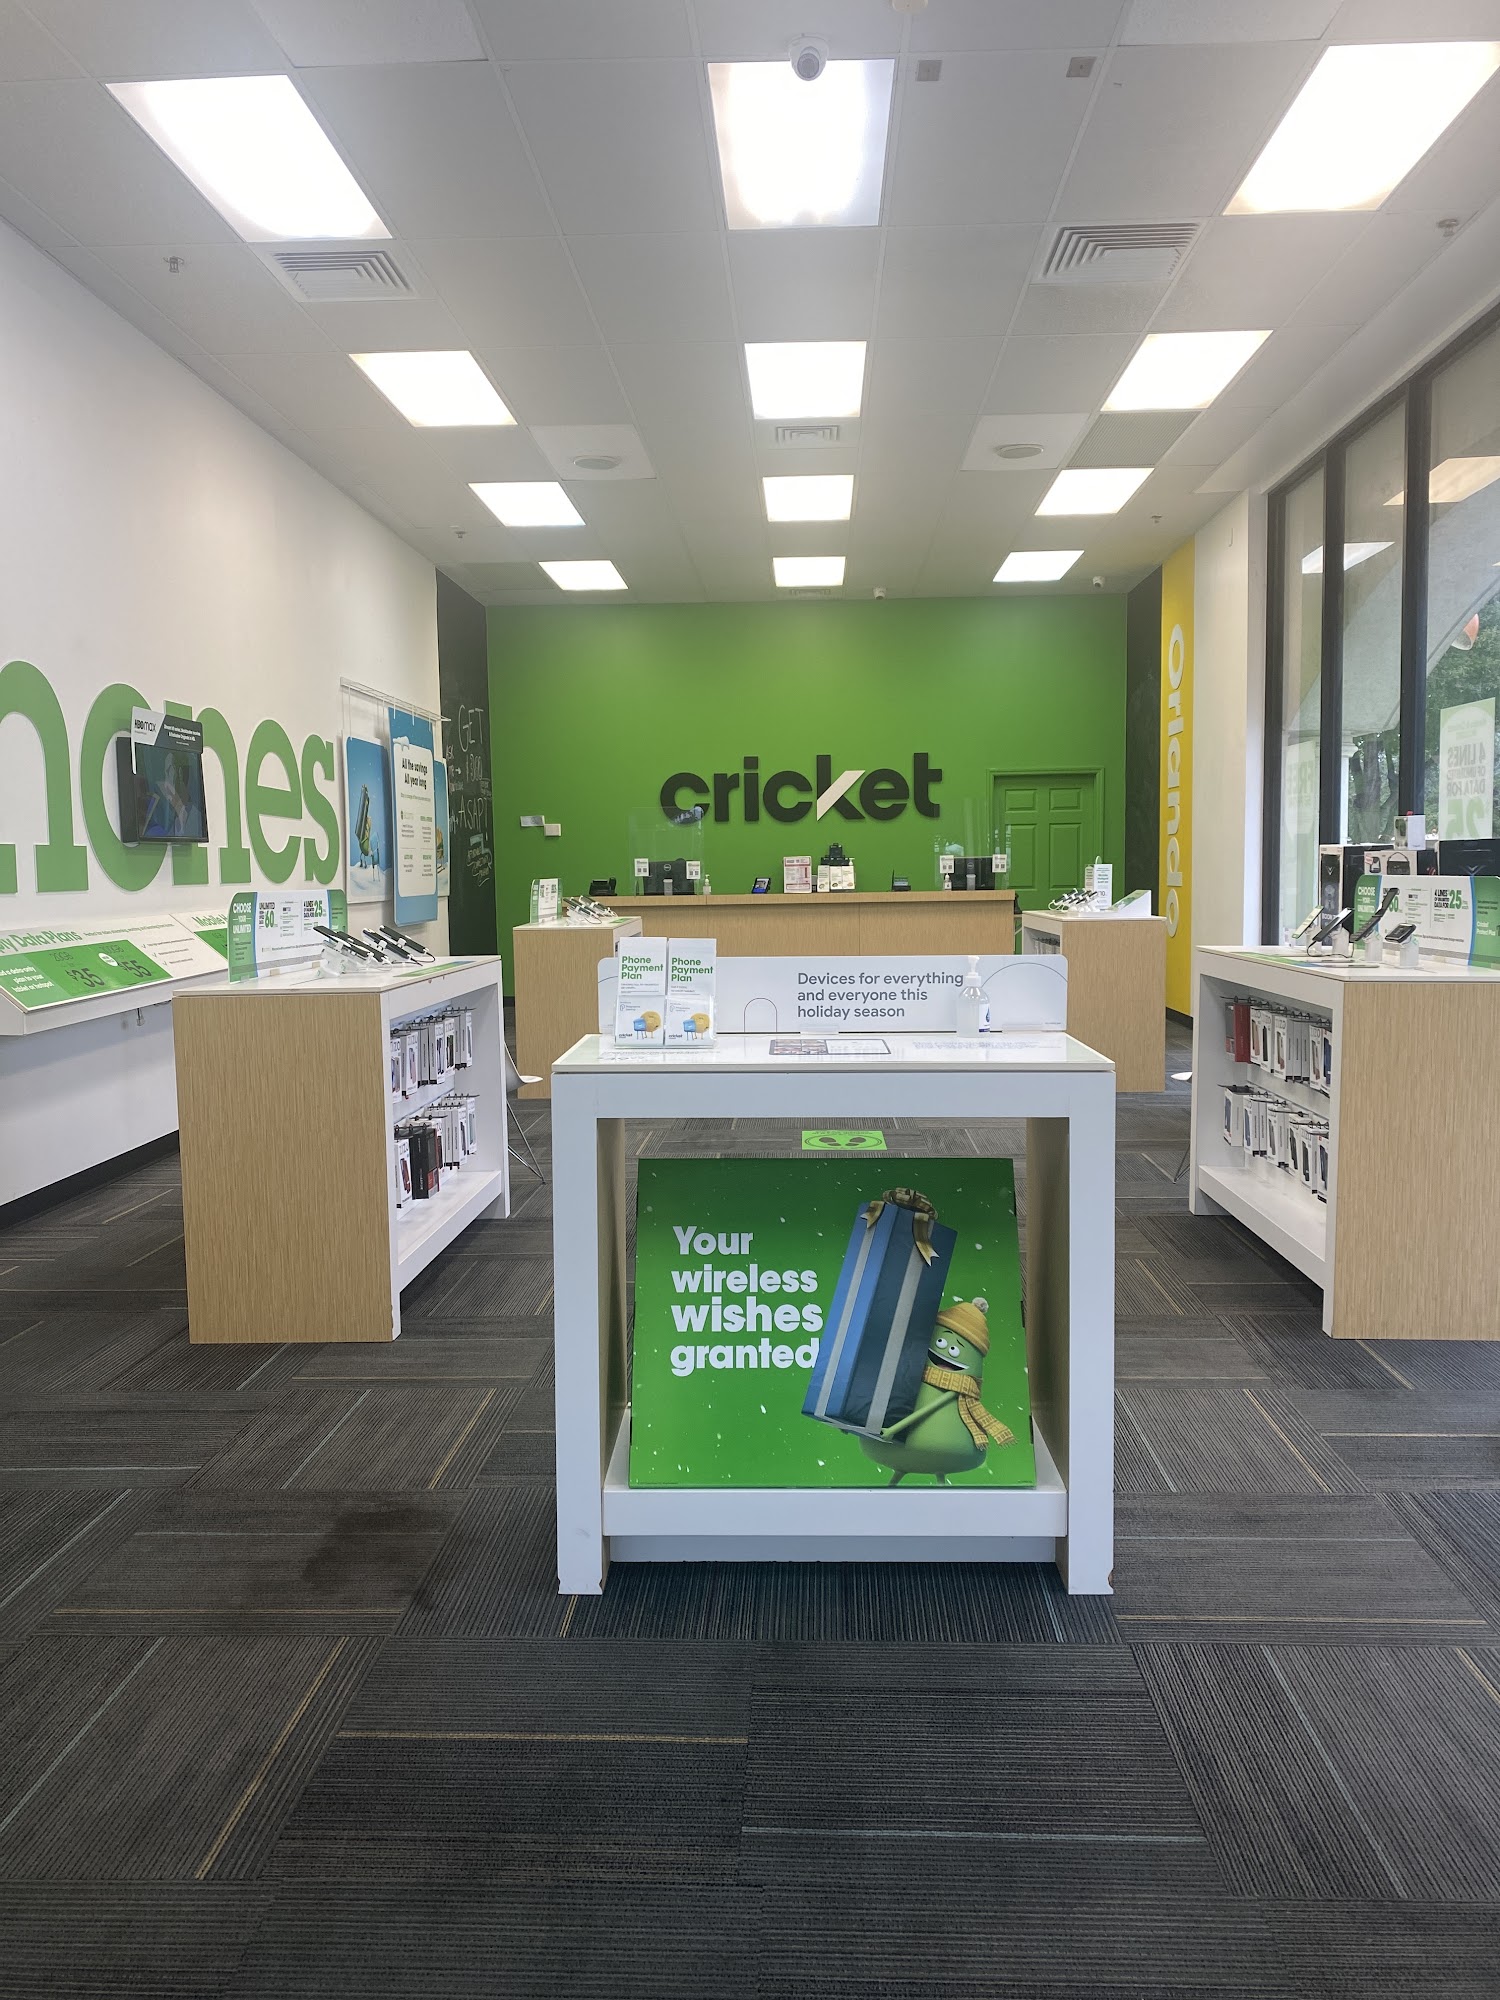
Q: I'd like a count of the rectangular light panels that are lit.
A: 12